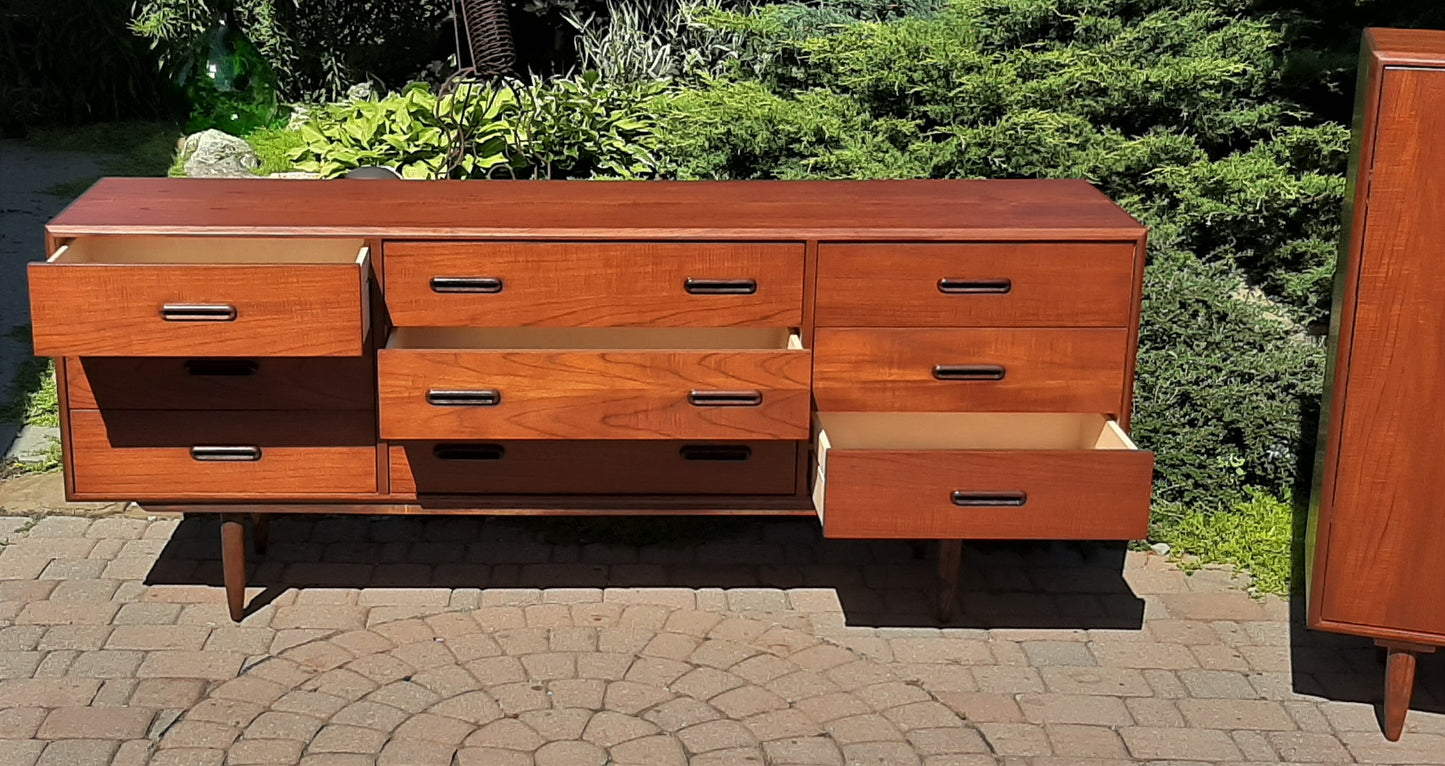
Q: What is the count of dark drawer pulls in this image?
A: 12